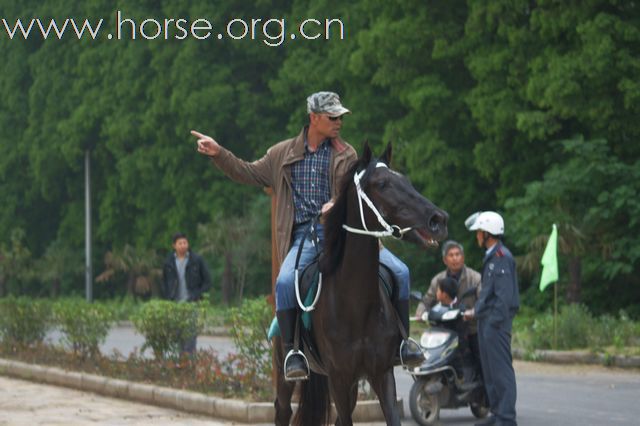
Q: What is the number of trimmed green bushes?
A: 4